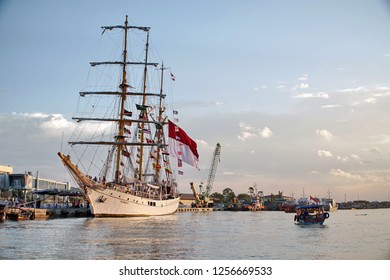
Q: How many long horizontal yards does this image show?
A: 5